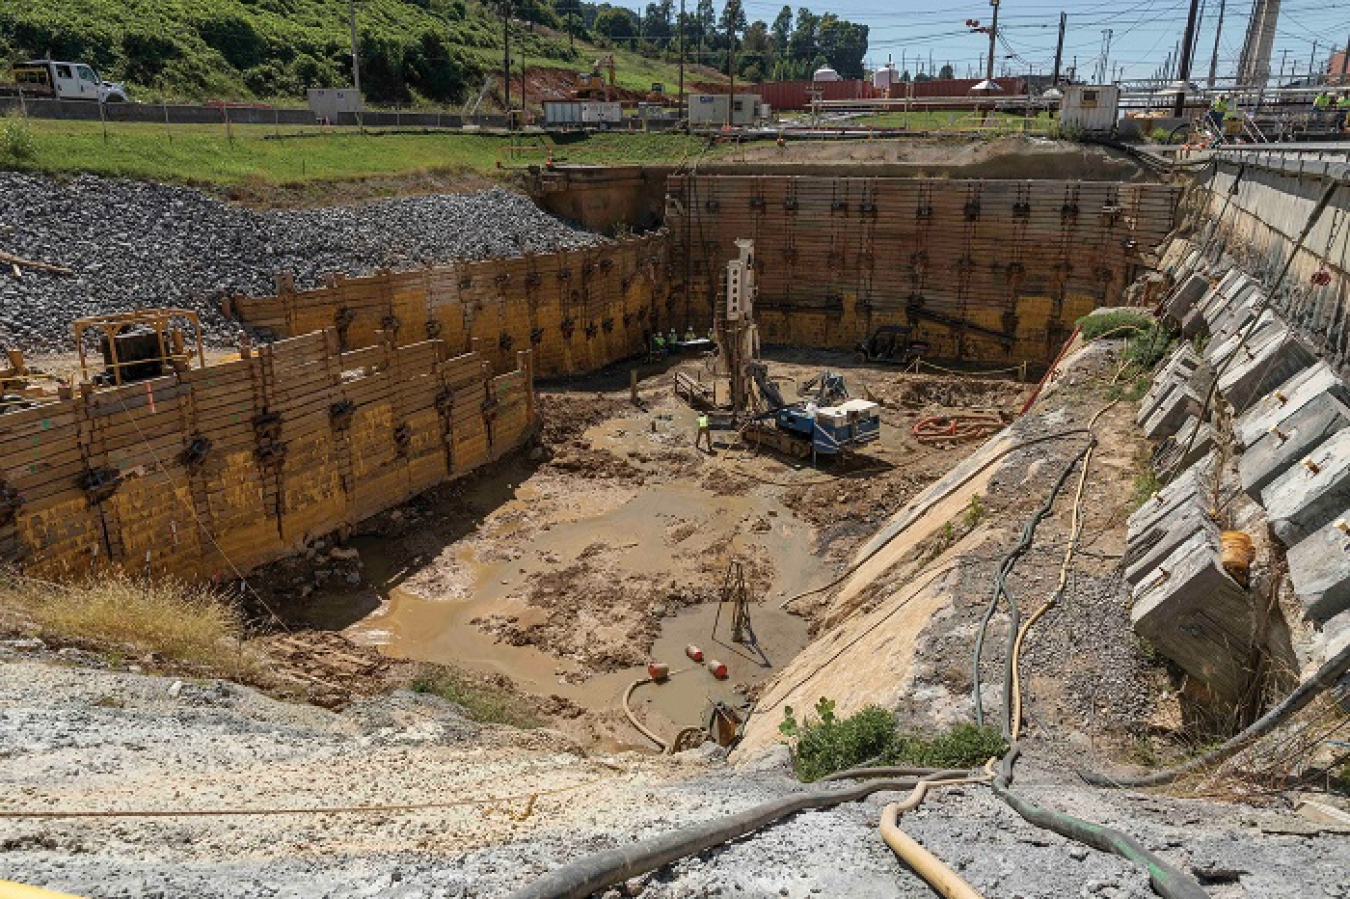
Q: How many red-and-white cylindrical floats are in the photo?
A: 3